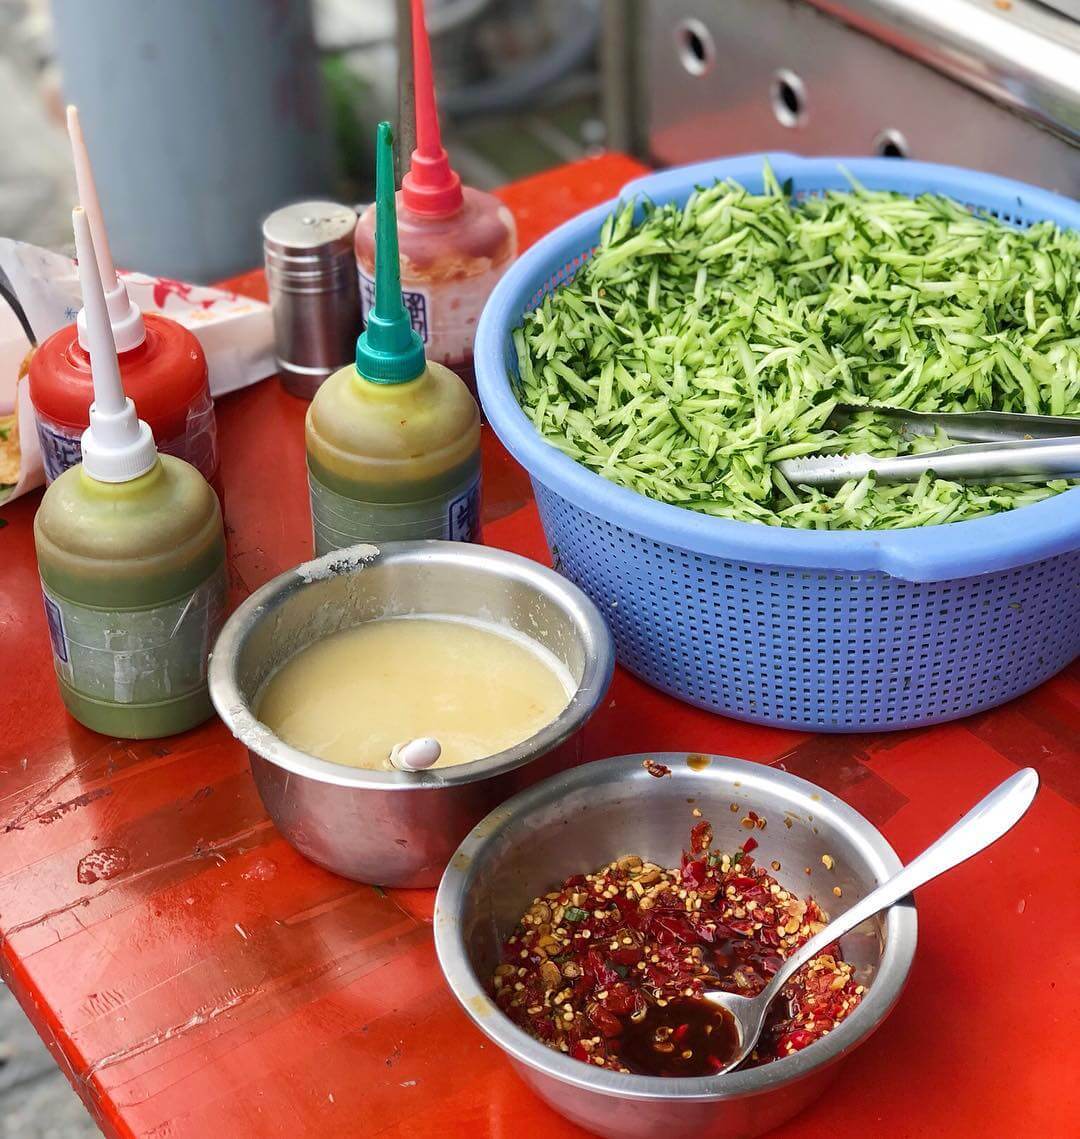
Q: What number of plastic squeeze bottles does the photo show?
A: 4